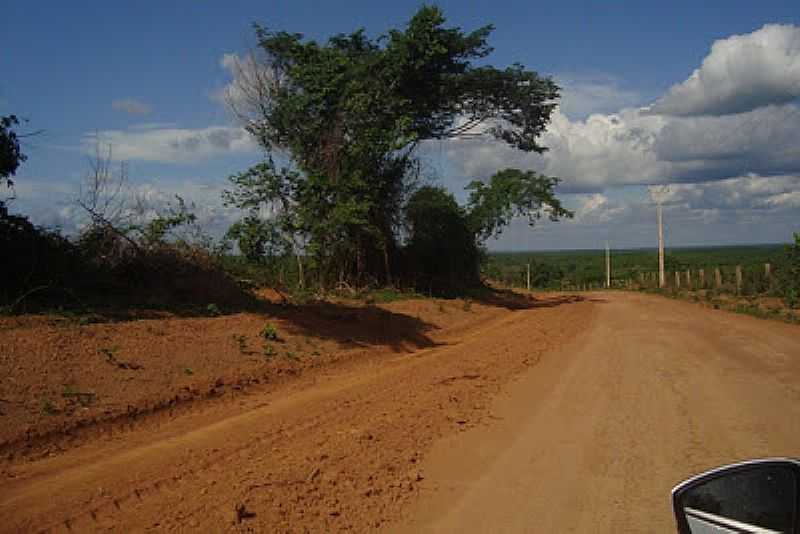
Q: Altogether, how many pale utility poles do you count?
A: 3